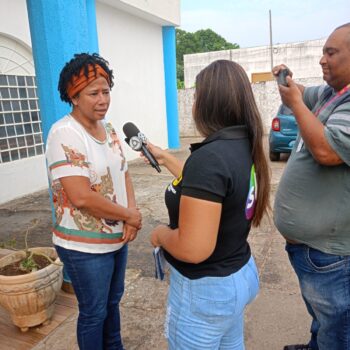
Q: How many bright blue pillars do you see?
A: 2